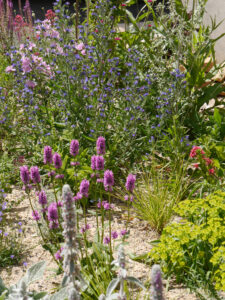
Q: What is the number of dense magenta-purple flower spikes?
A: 13